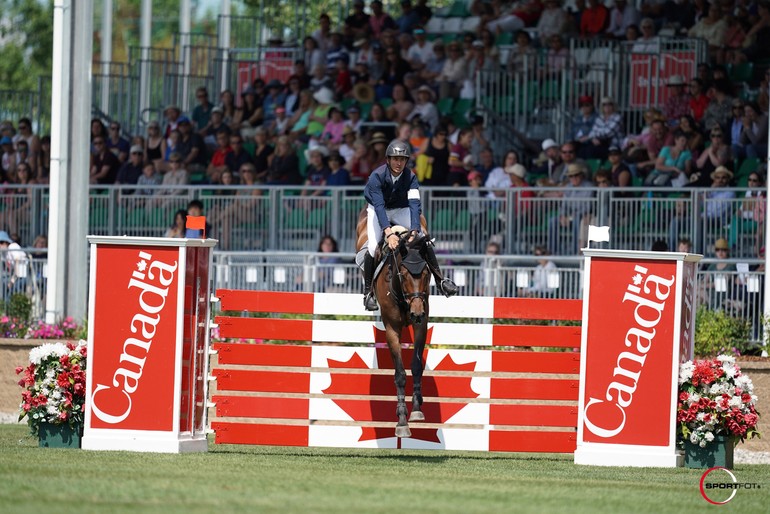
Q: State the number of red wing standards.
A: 2